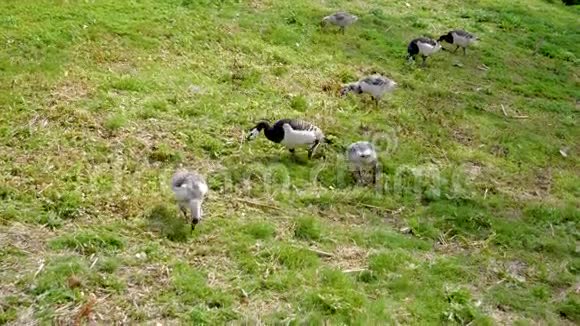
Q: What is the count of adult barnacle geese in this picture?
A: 3